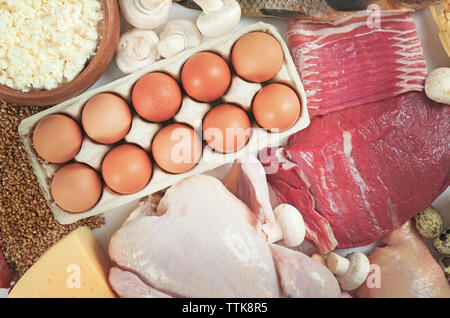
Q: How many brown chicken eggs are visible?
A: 10